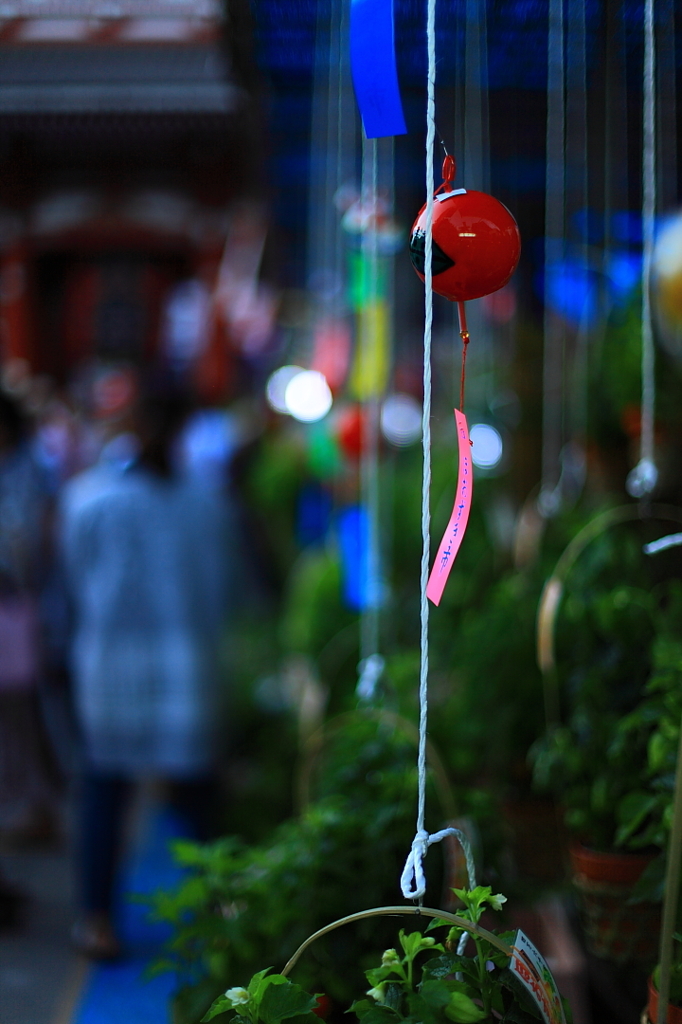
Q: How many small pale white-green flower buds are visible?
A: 5